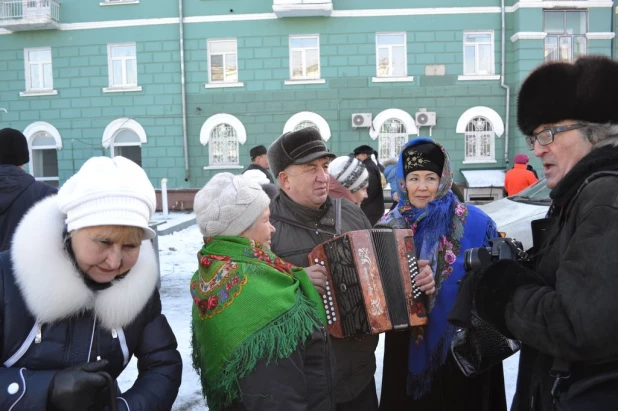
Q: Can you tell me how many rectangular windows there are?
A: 7